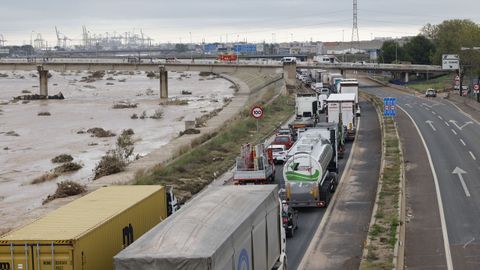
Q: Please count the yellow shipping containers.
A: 1